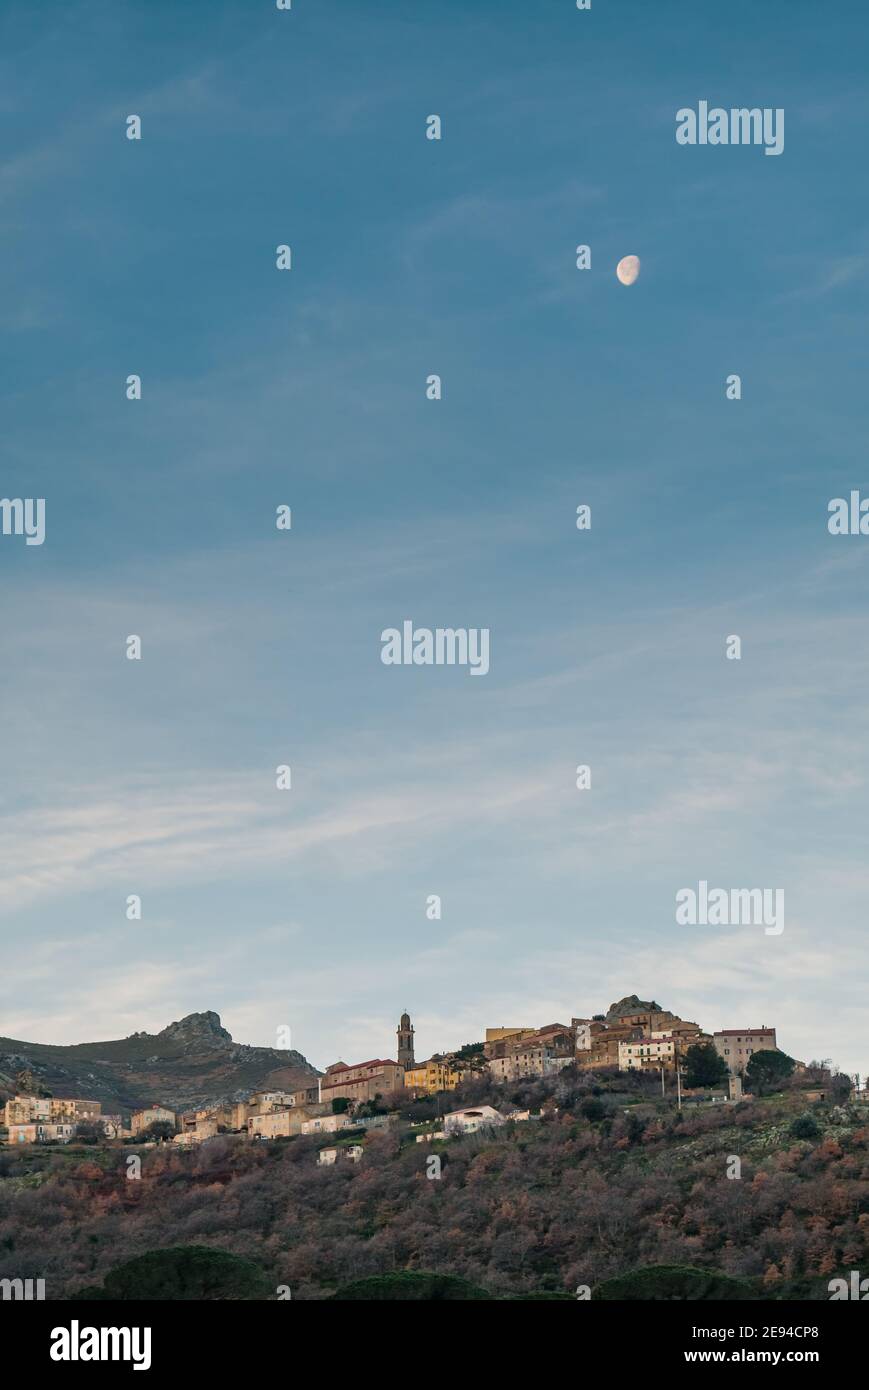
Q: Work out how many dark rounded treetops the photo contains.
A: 3